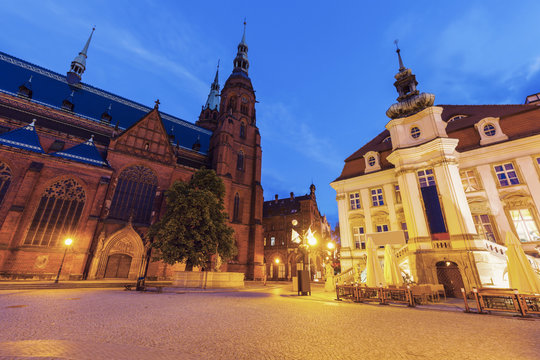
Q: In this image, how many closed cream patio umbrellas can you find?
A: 3